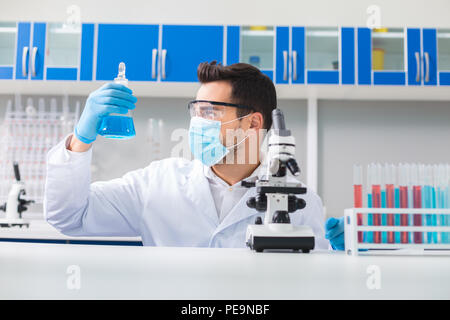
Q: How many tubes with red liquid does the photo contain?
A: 5